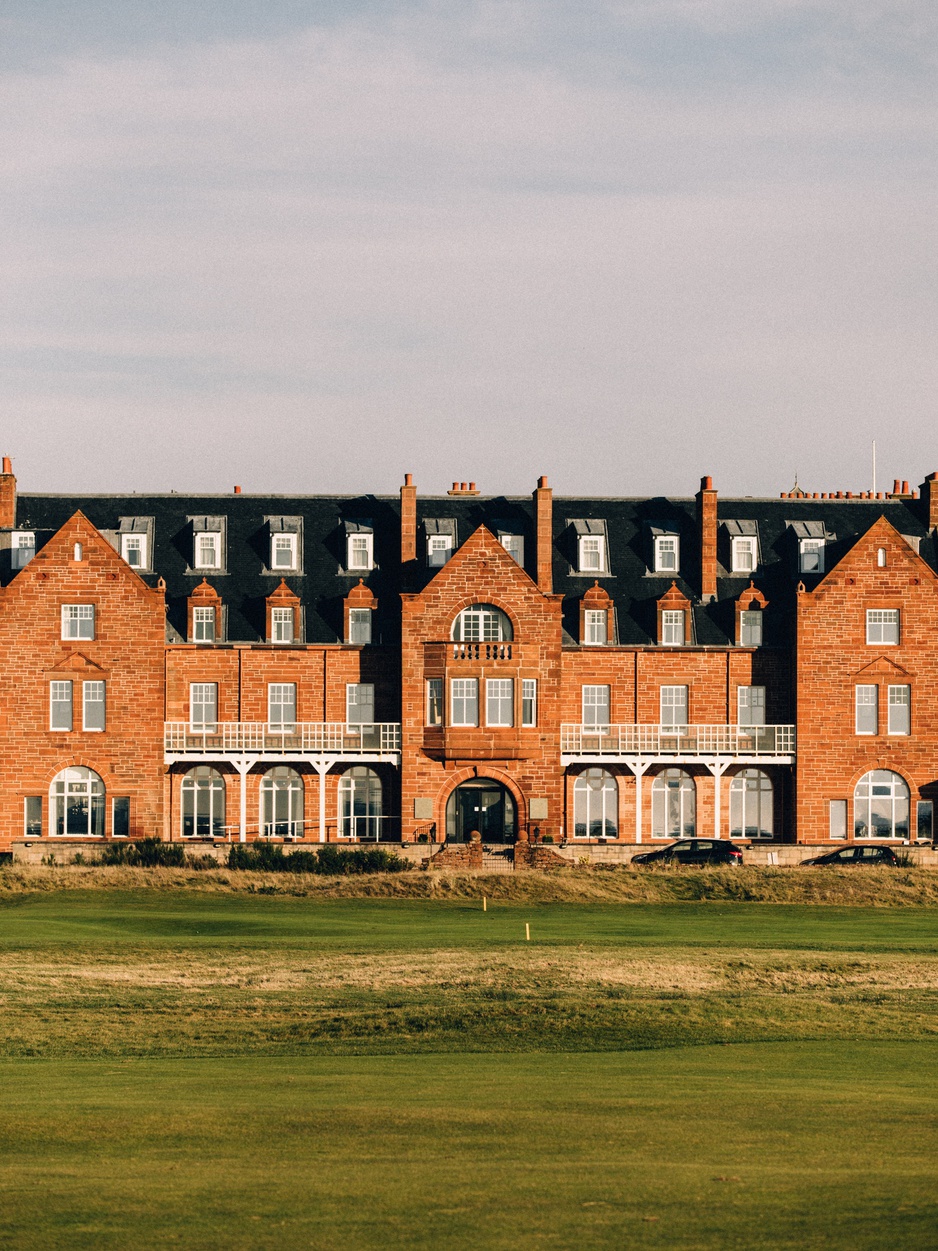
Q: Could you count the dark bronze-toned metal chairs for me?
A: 0